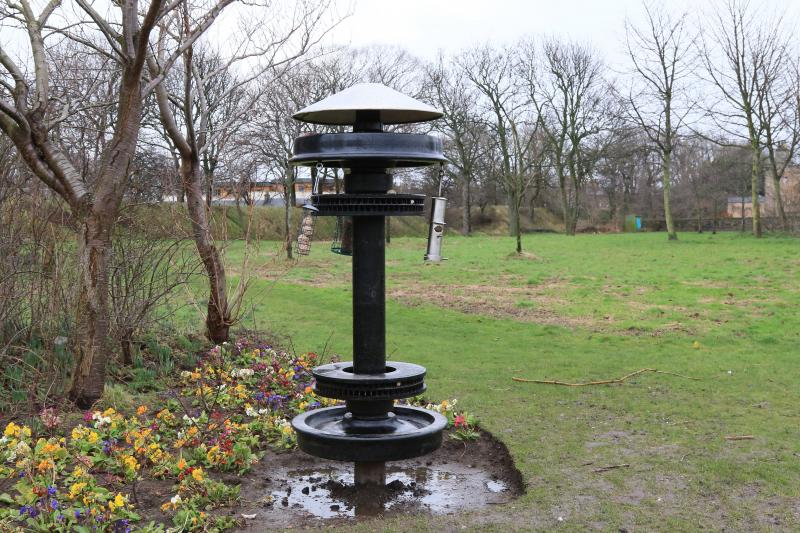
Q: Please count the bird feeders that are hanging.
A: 3